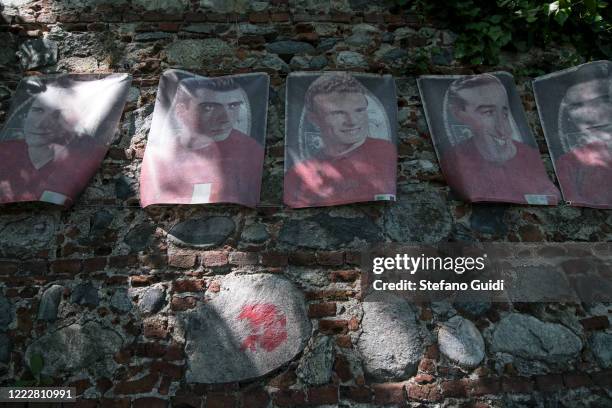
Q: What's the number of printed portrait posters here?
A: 5